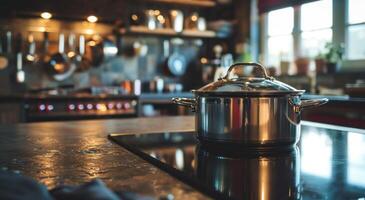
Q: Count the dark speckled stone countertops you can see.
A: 1